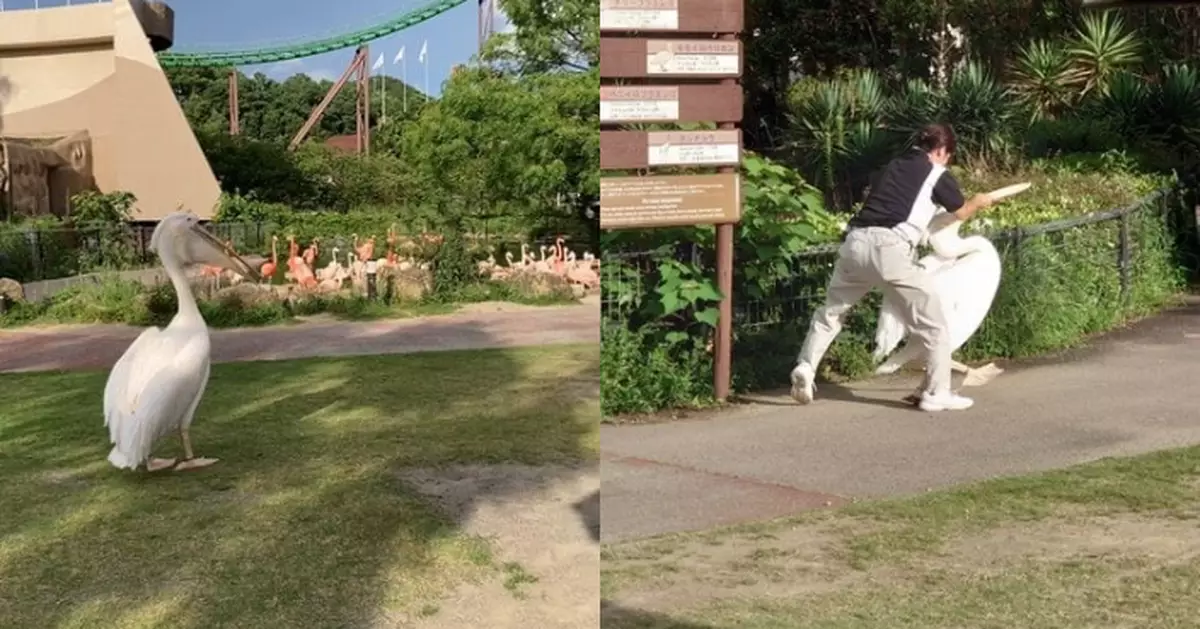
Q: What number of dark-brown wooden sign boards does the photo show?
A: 4